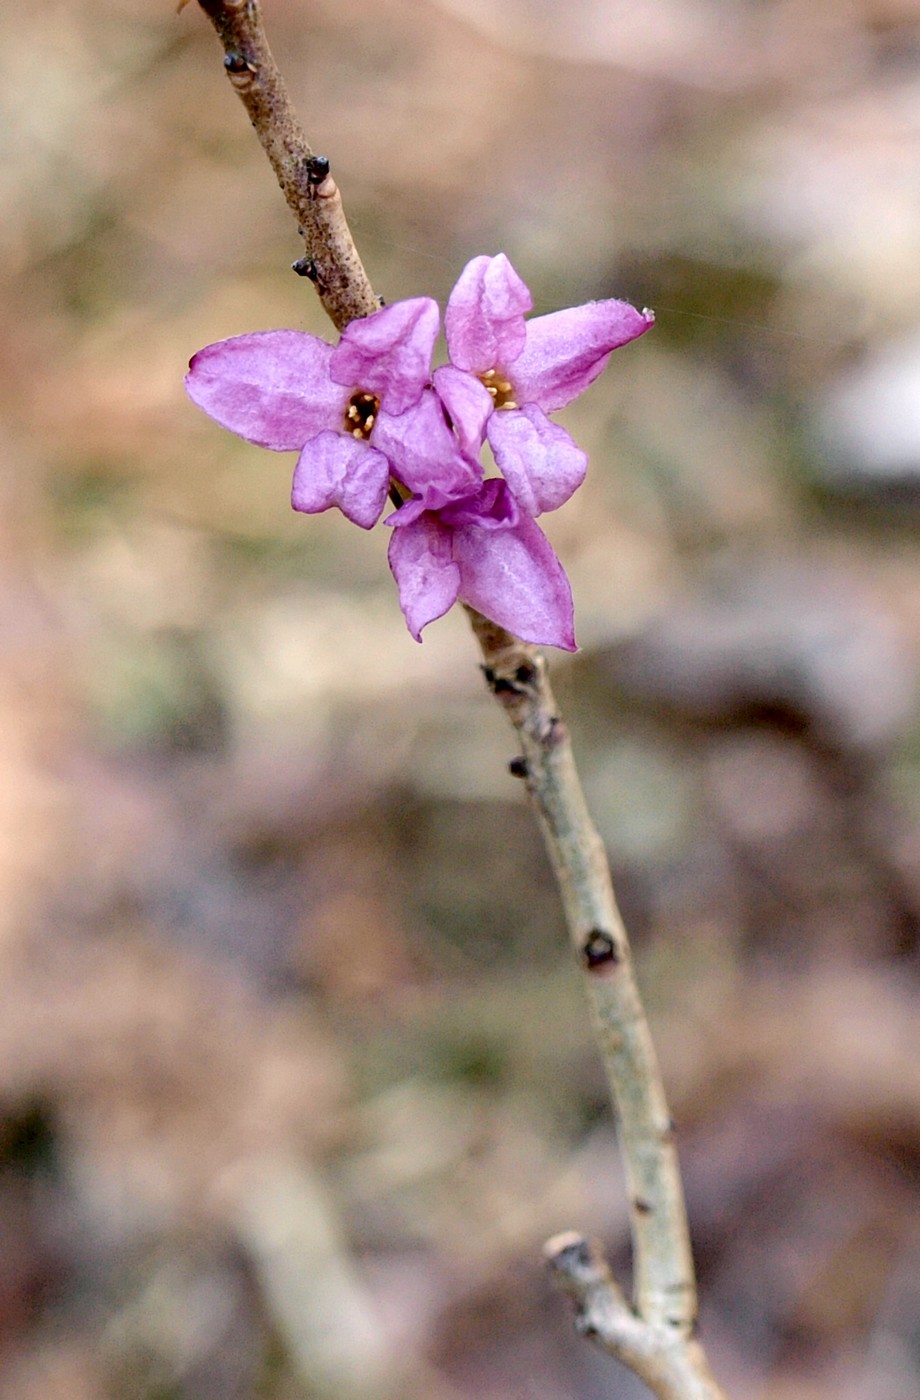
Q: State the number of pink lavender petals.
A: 12